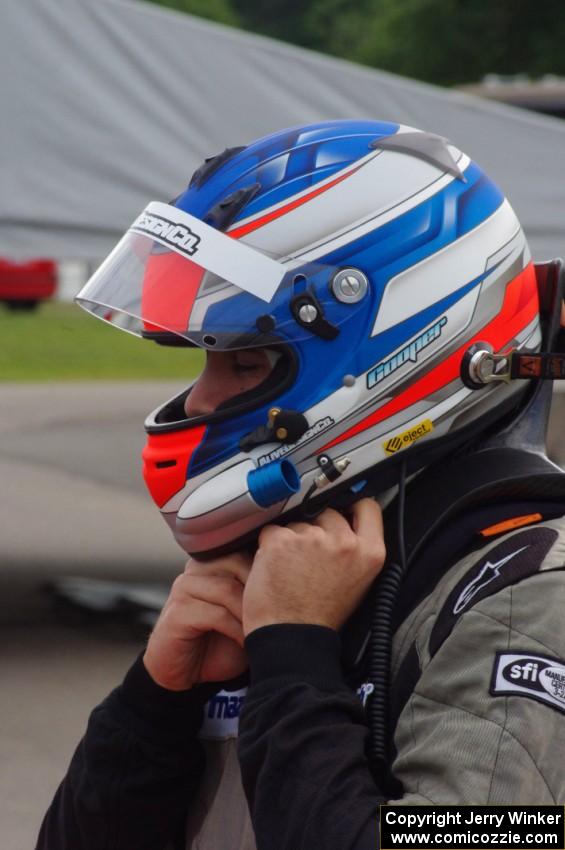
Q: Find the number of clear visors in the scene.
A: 1